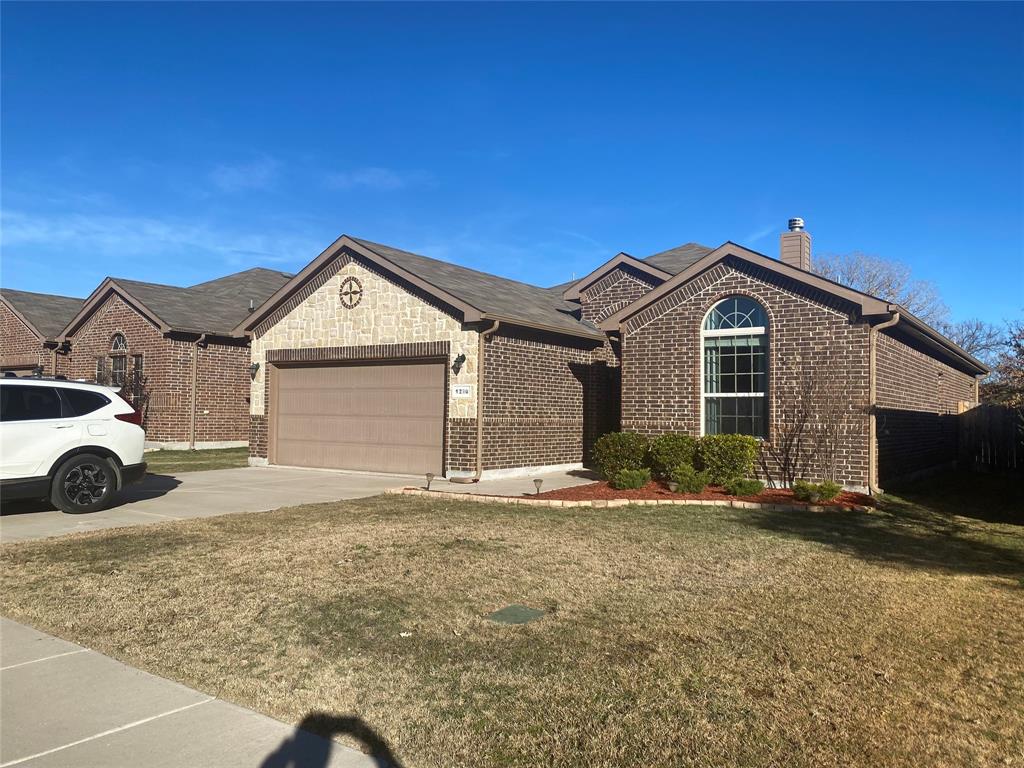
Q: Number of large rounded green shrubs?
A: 3